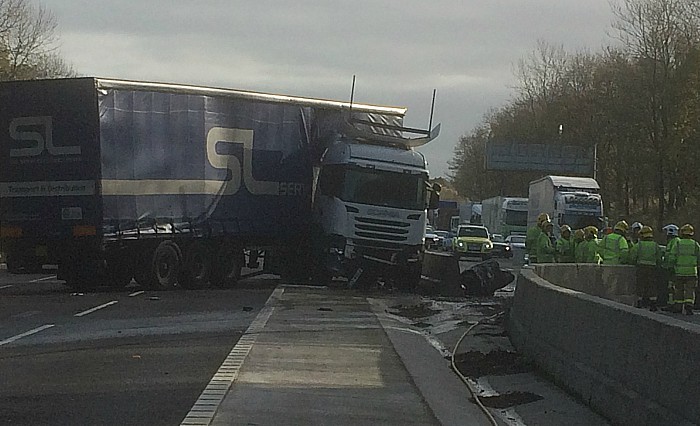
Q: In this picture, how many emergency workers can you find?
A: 10